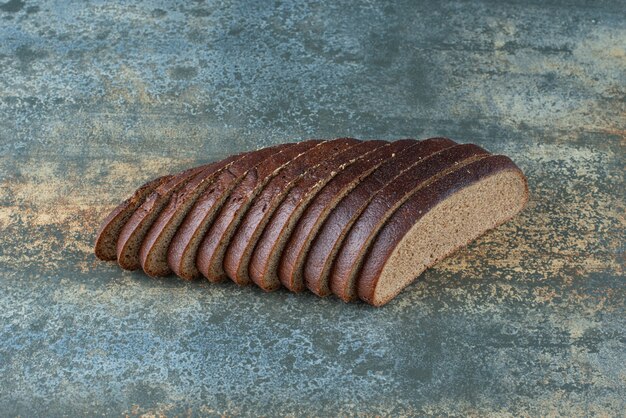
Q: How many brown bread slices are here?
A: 11